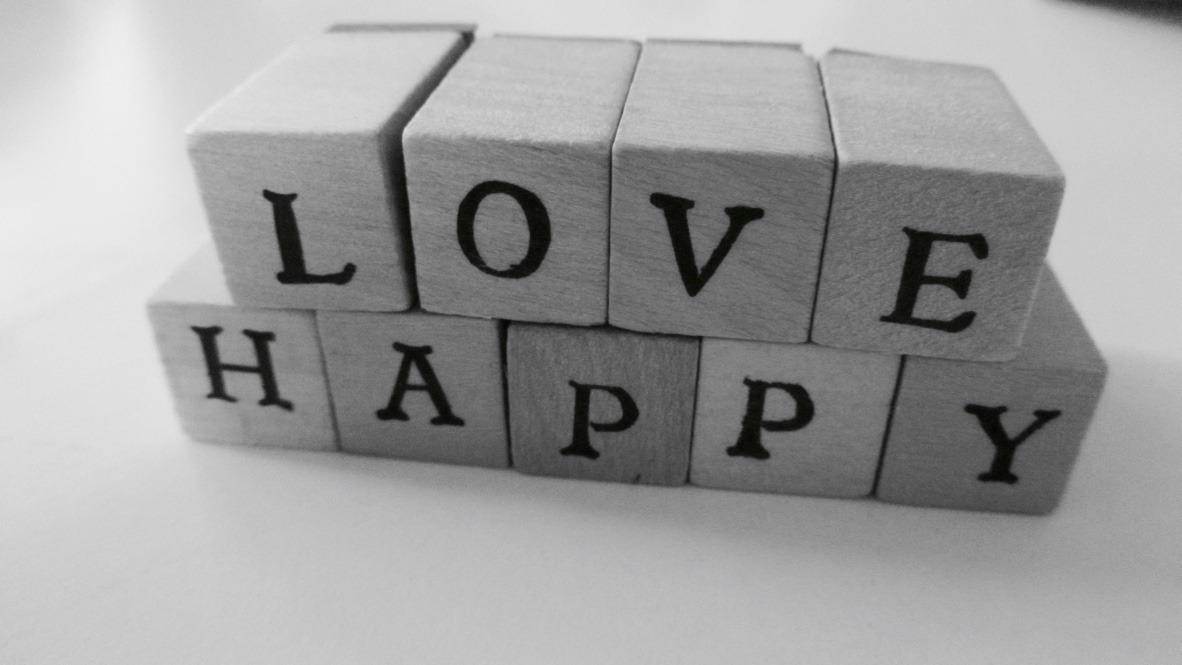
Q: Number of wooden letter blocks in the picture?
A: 9